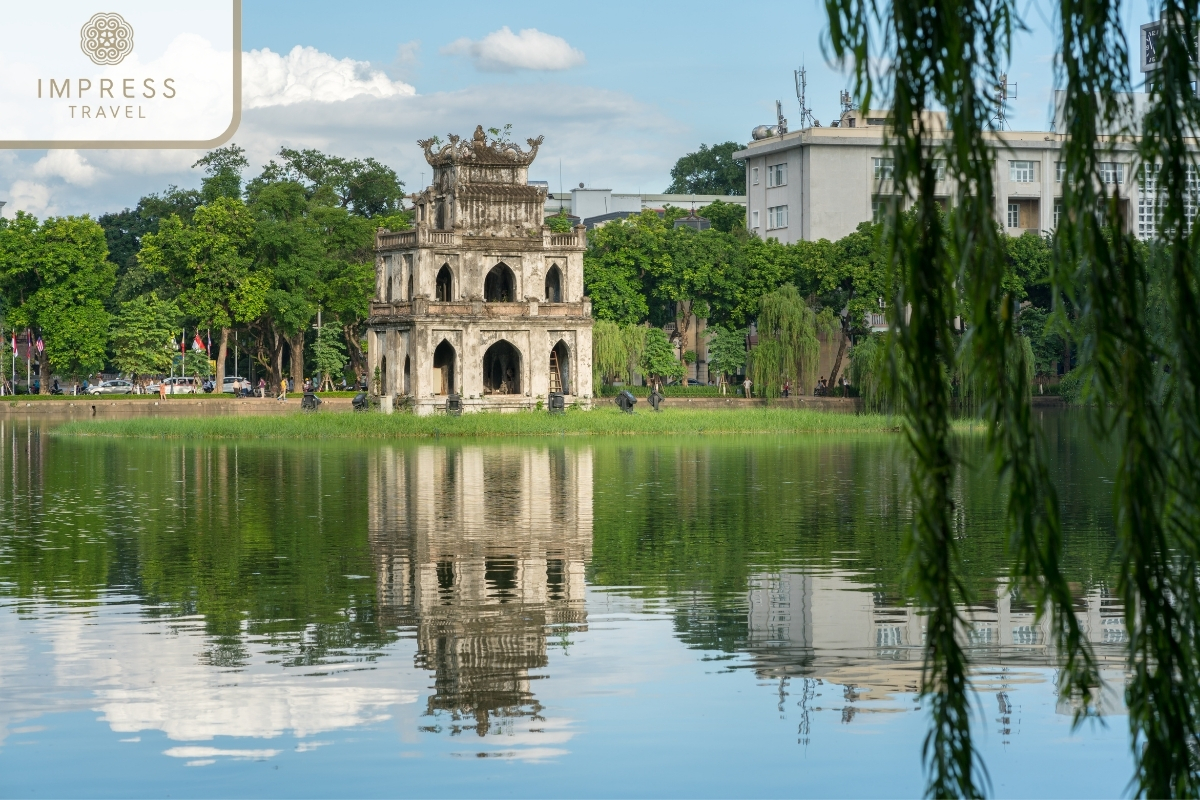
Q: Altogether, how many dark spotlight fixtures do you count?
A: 6